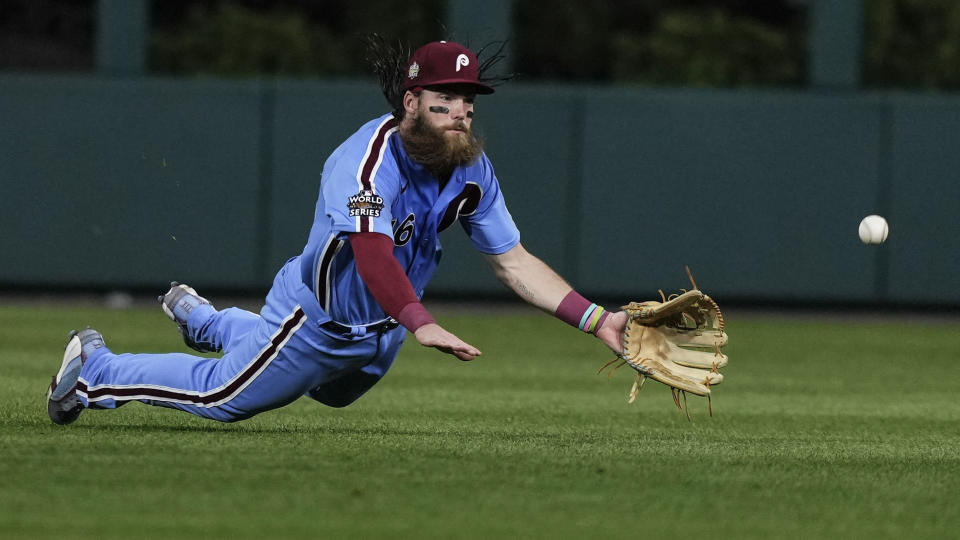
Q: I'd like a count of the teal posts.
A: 3